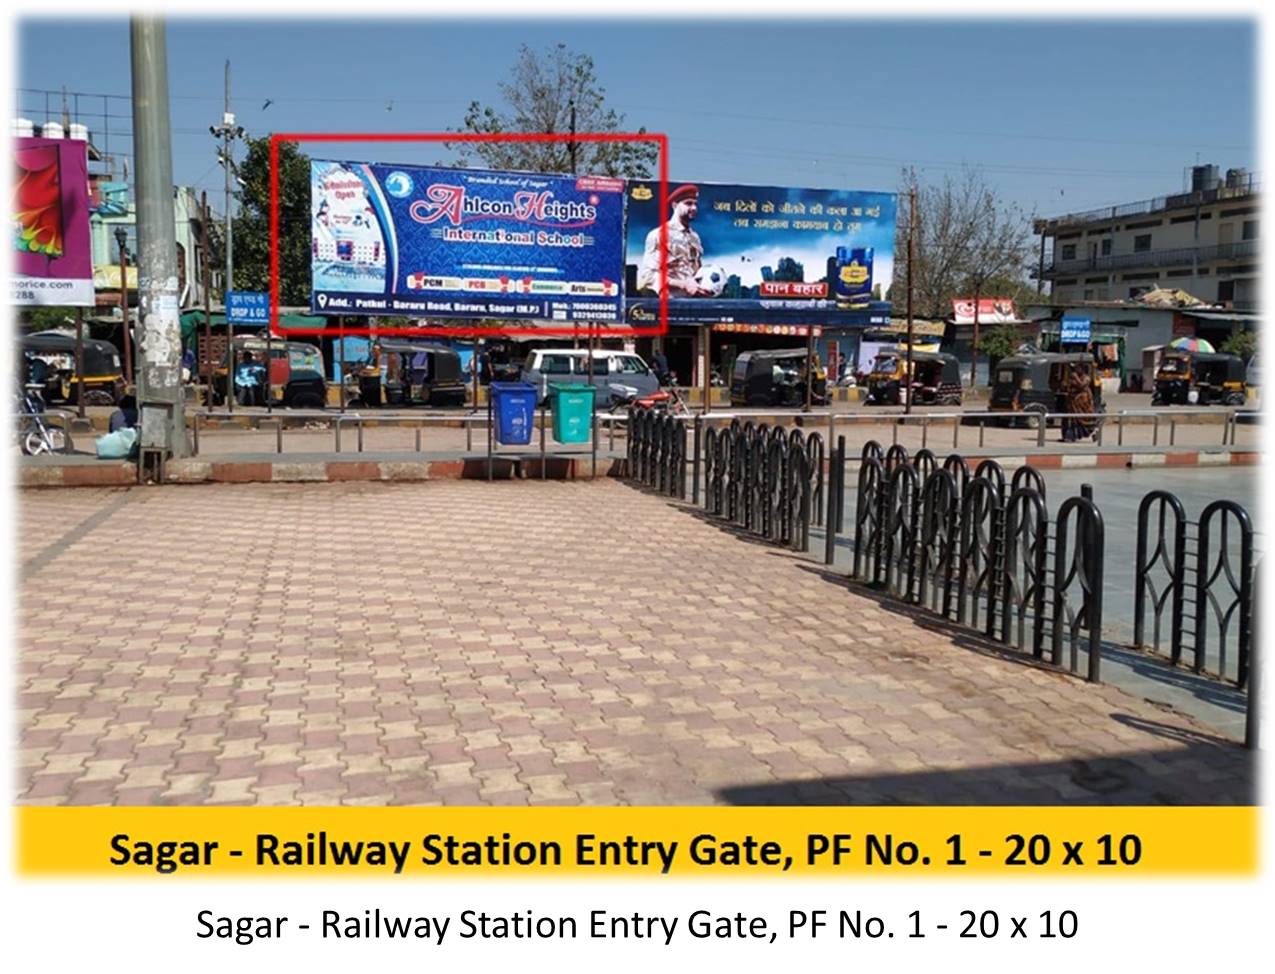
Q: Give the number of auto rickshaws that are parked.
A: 7